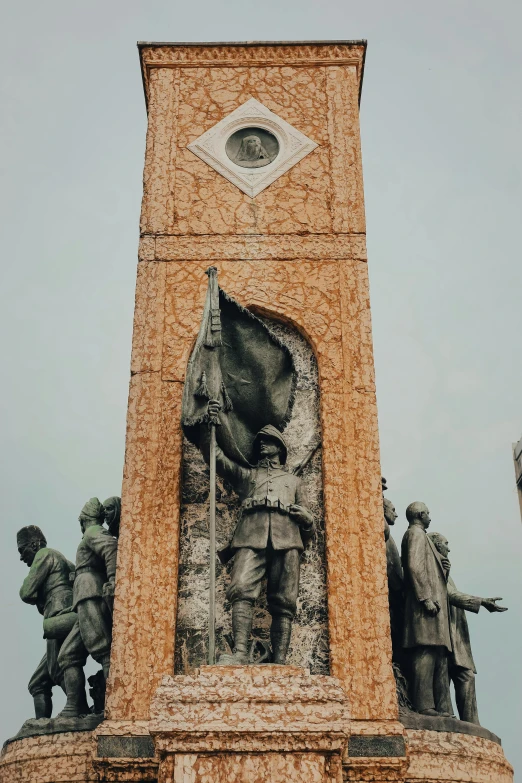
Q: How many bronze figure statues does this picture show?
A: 7